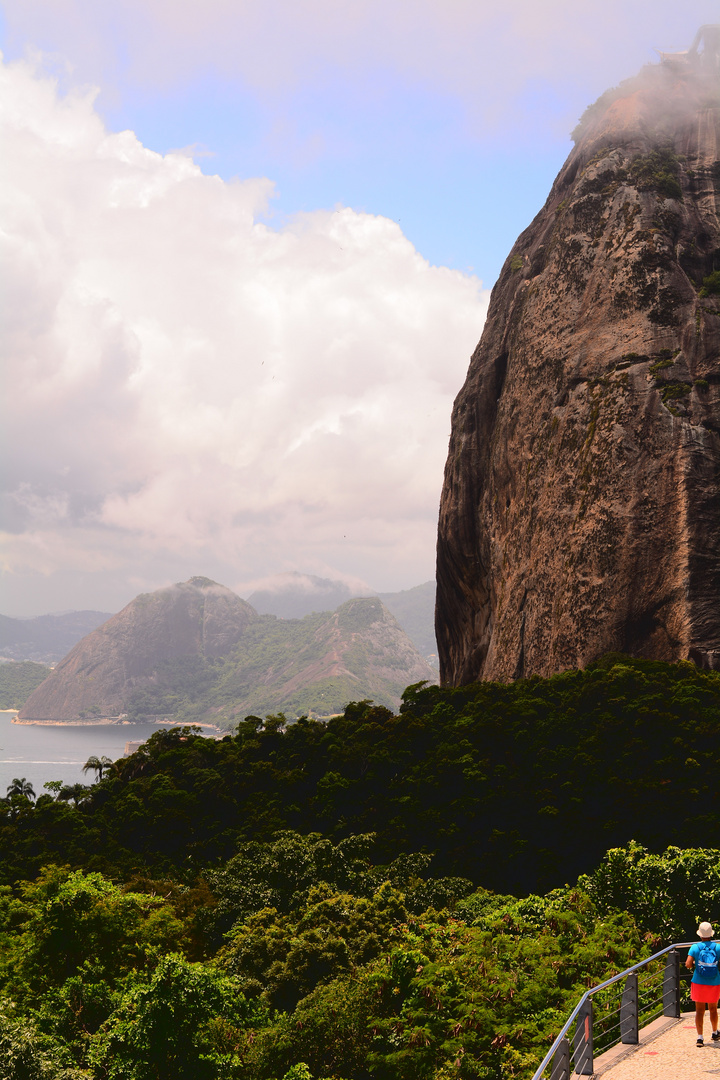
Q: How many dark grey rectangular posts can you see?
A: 4